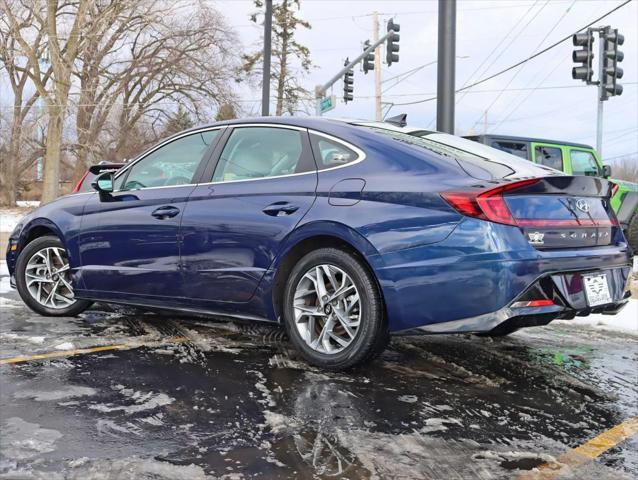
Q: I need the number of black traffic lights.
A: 5